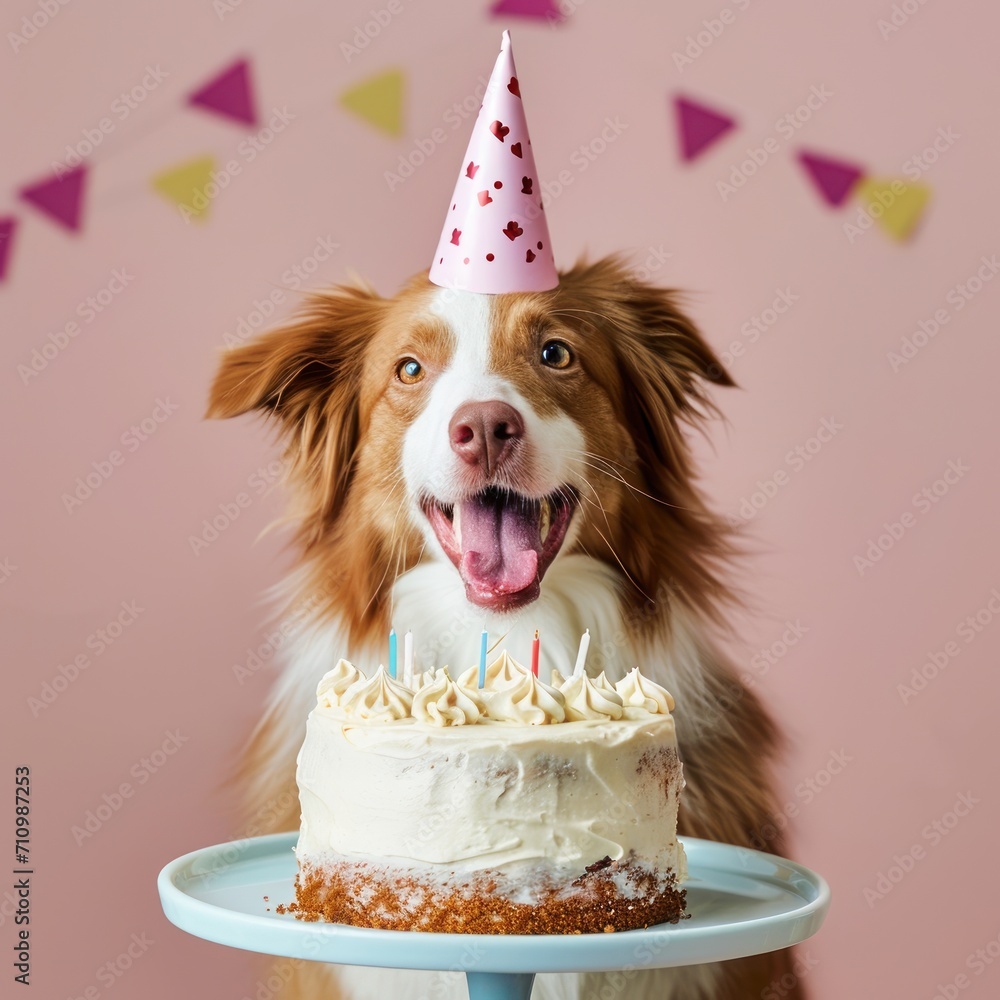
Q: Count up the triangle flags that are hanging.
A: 9